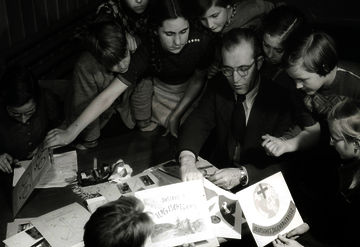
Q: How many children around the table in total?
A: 9